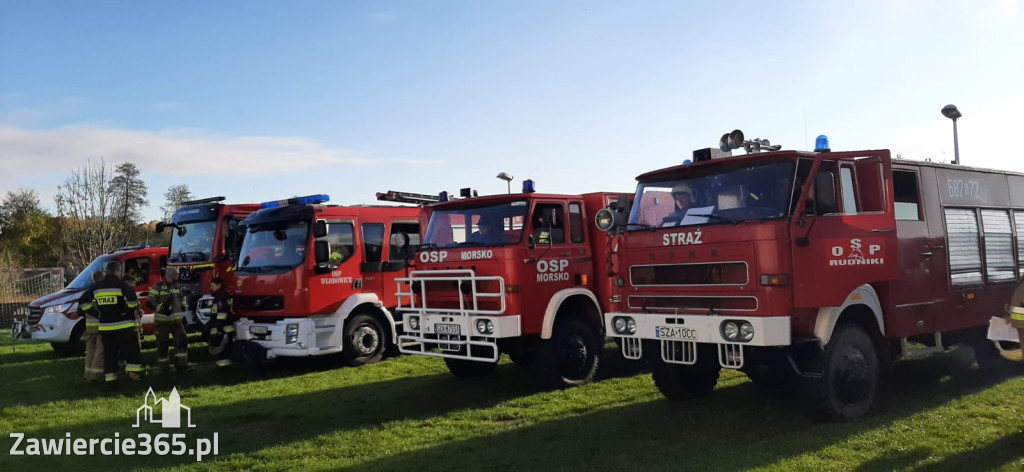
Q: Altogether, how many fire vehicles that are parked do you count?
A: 5